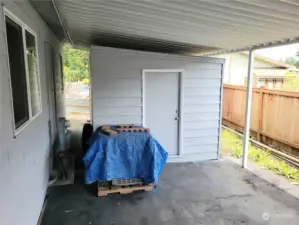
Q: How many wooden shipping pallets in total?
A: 1